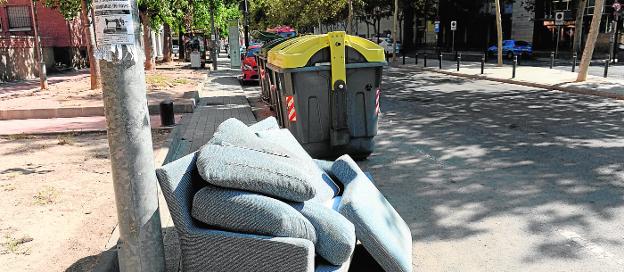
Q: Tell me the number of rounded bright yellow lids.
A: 1